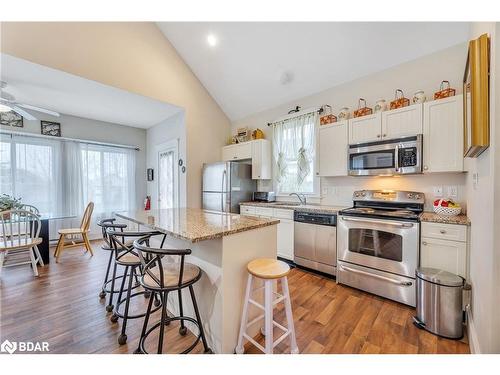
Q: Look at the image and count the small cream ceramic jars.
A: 3